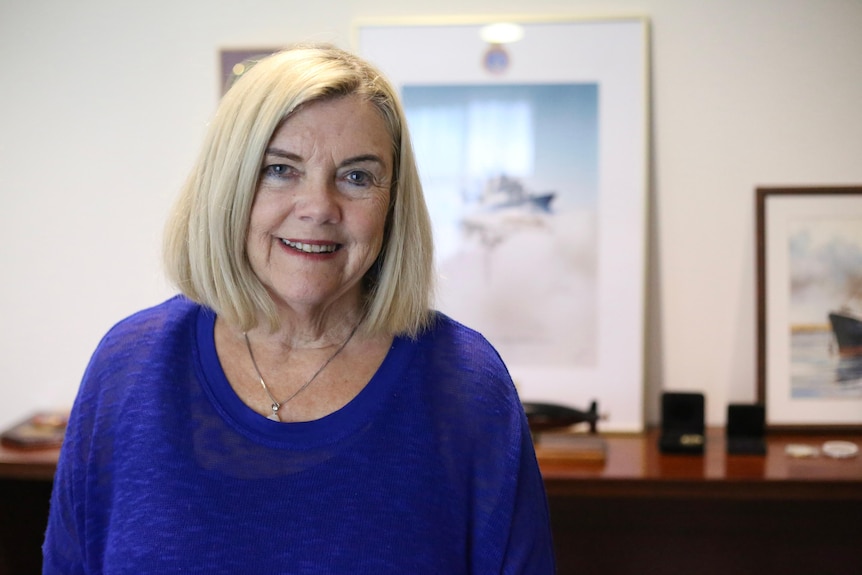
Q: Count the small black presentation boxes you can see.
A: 2